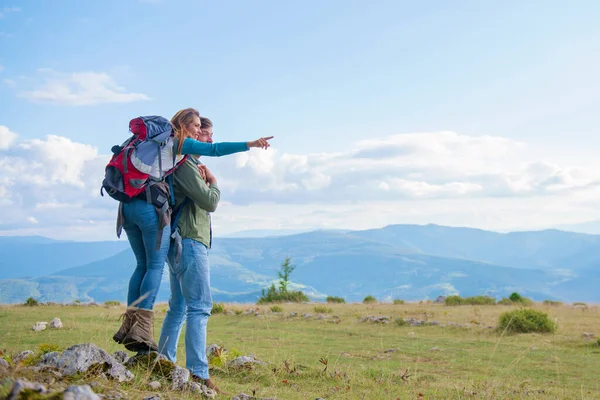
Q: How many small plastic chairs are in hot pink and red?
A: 0